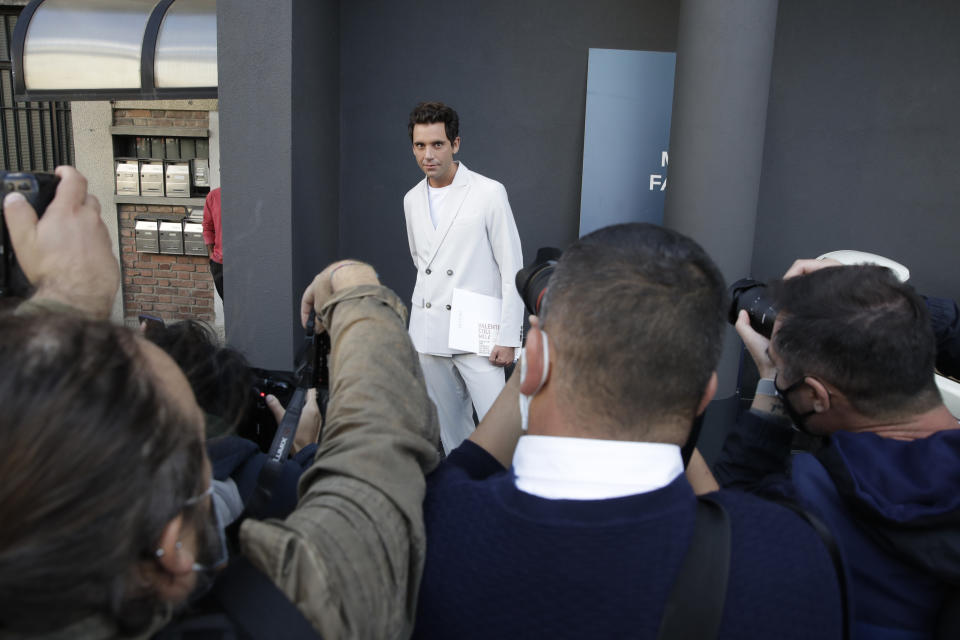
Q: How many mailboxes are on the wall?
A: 6